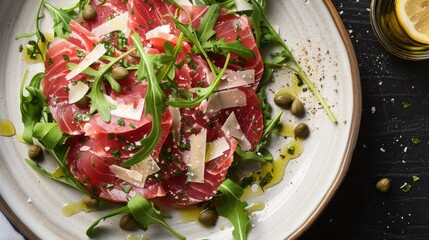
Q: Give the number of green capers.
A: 11